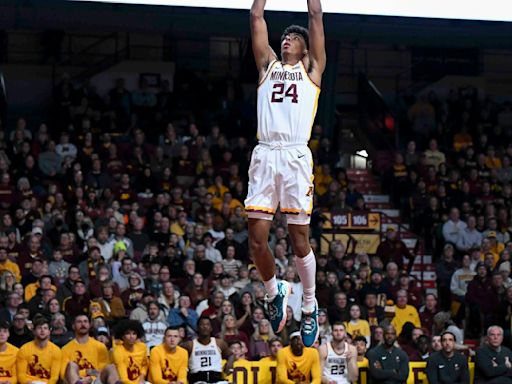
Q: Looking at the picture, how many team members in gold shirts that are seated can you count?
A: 6